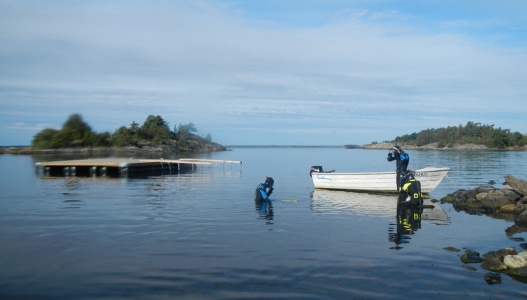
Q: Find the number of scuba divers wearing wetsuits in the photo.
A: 3